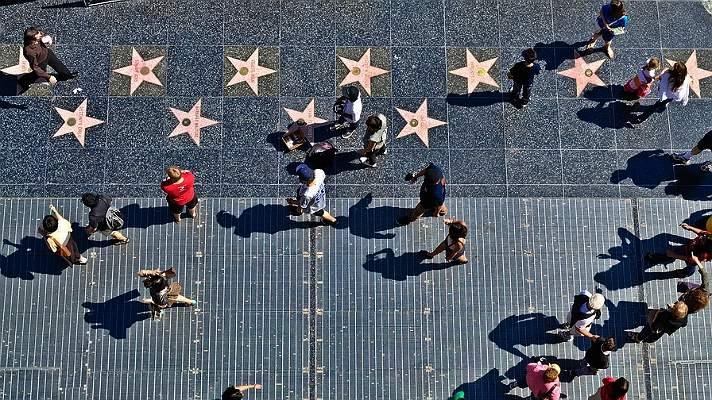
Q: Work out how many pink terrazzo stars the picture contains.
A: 11